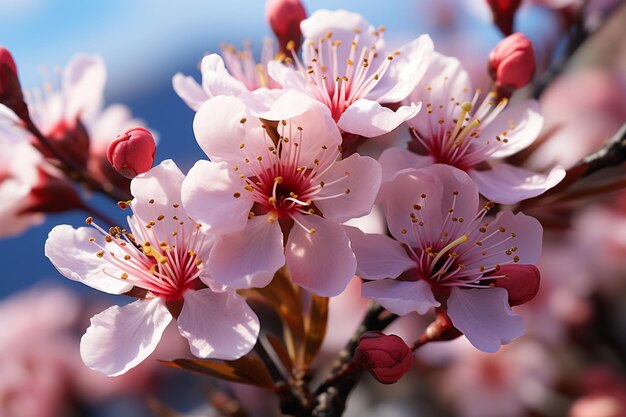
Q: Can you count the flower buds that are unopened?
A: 7